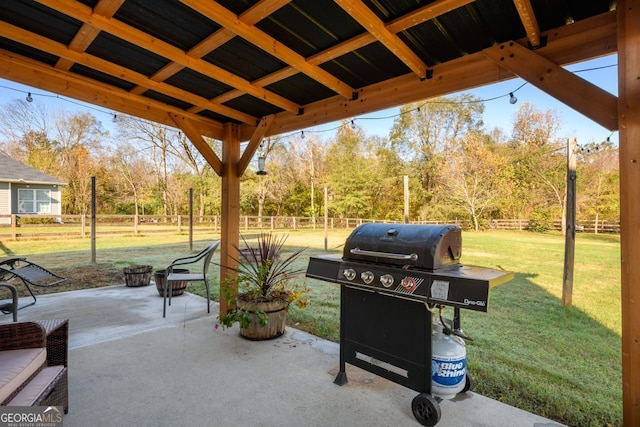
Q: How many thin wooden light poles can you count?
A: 5